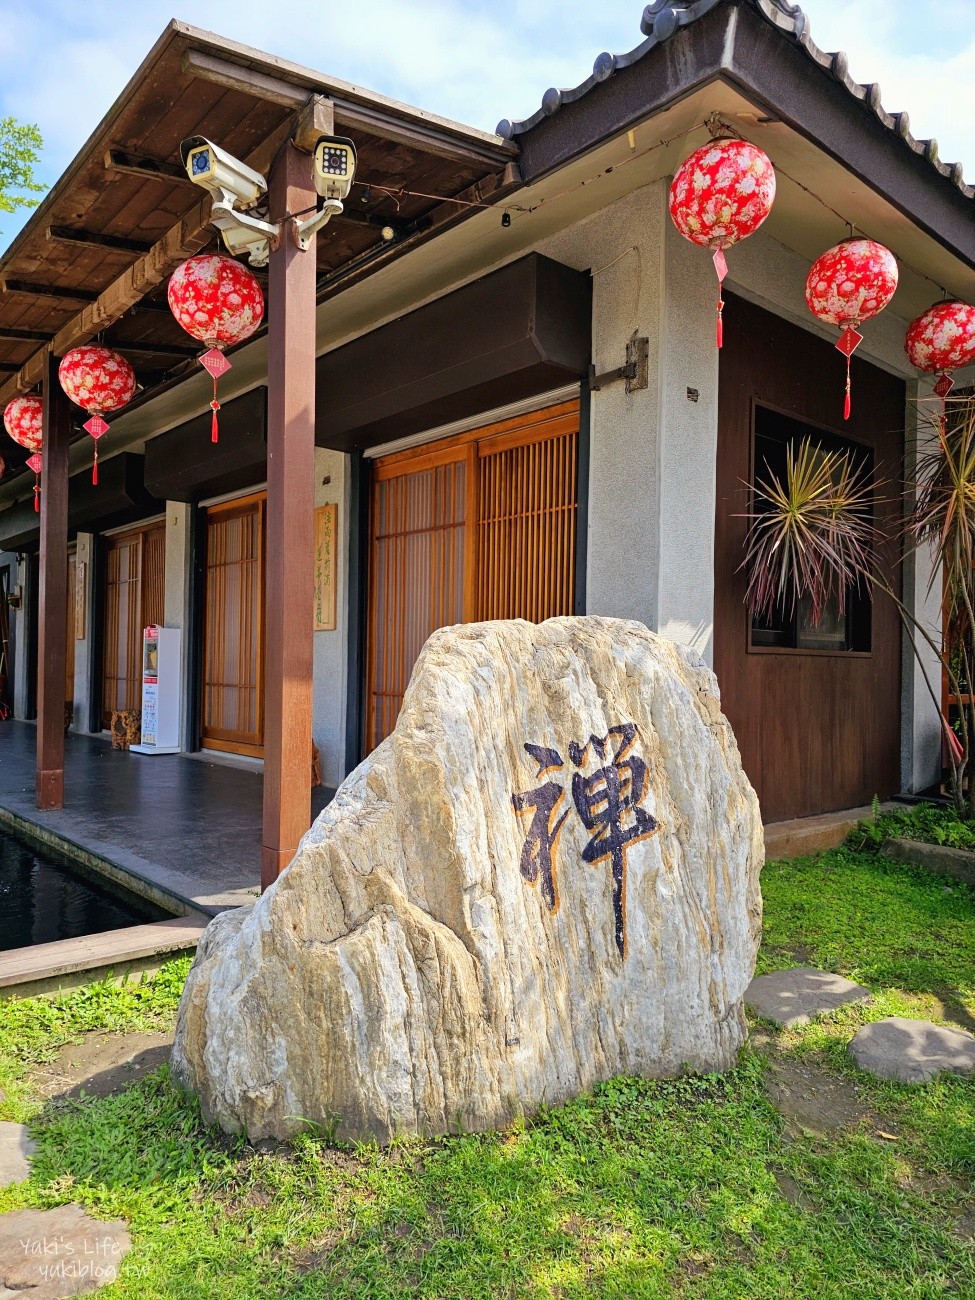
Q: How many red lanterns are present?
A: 6